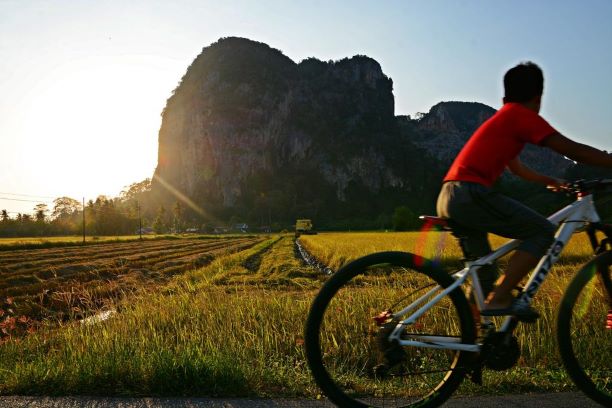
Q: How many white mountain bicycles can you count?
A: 1